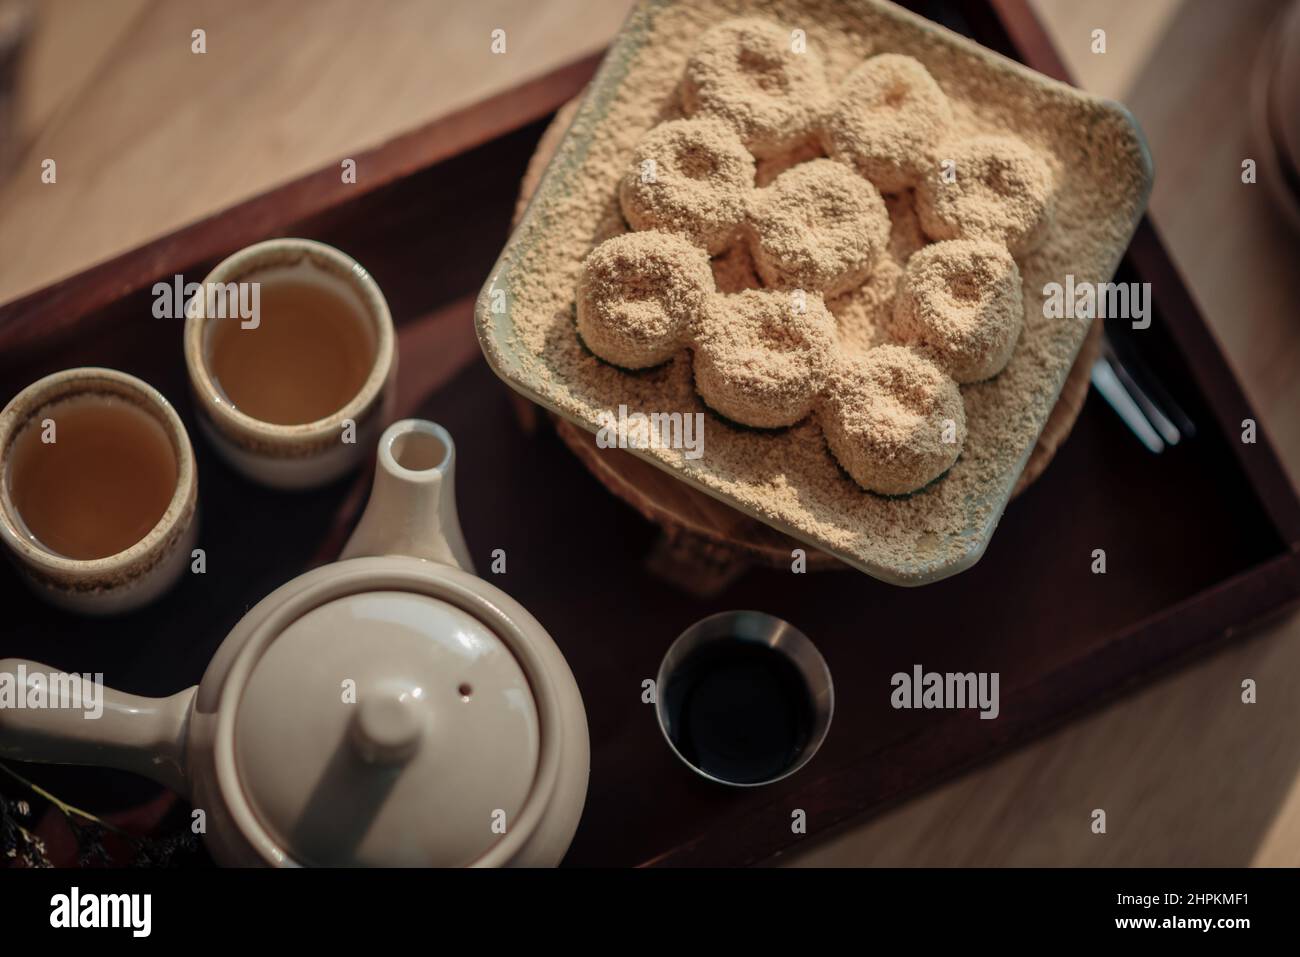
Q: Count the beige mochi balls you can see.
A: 9